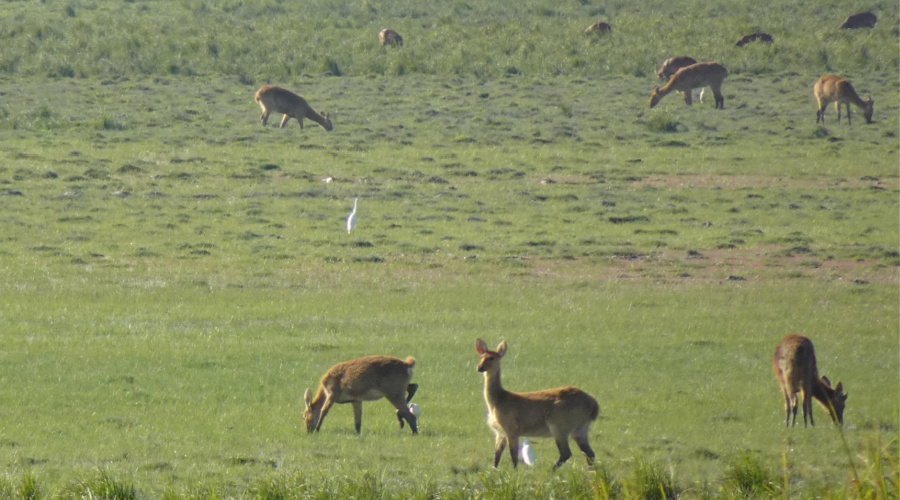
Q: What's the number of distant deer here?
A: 8